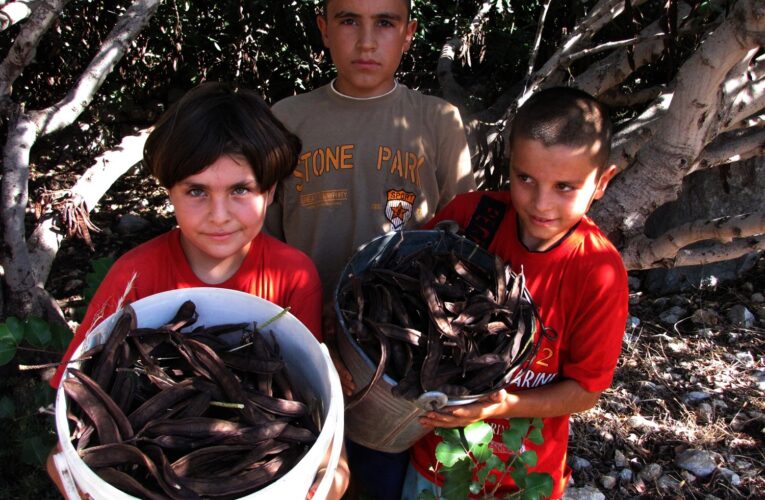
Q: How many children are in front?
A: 2